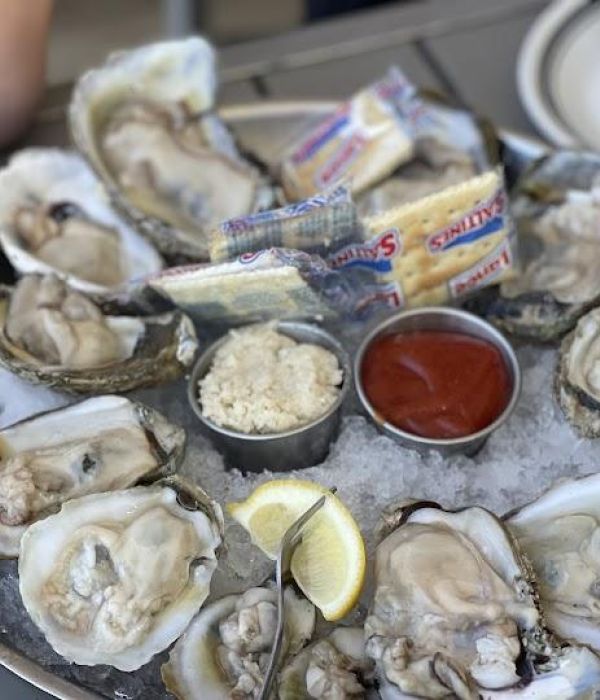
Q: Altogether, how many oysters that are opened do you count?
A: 12